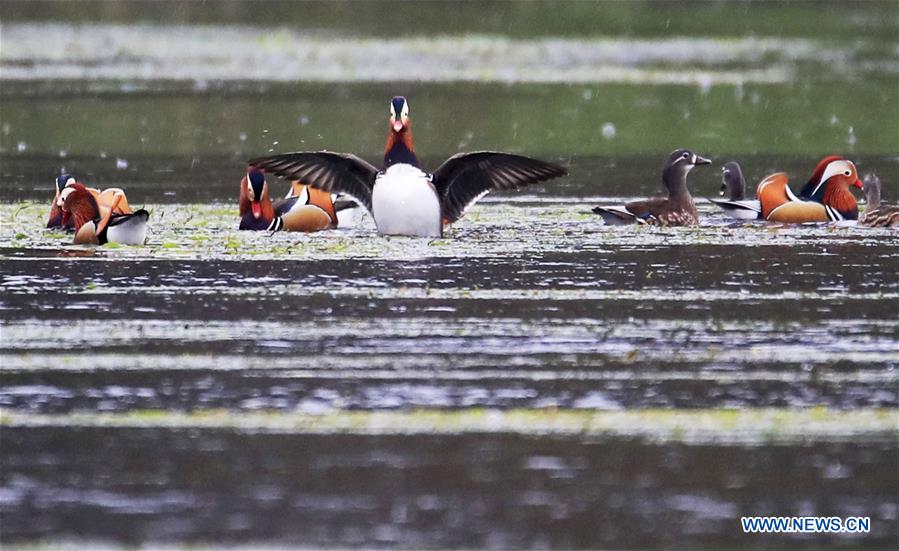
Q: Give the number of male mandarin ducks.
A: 5